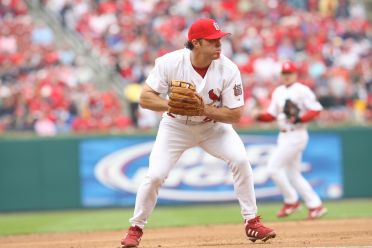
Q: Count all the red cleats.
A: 4